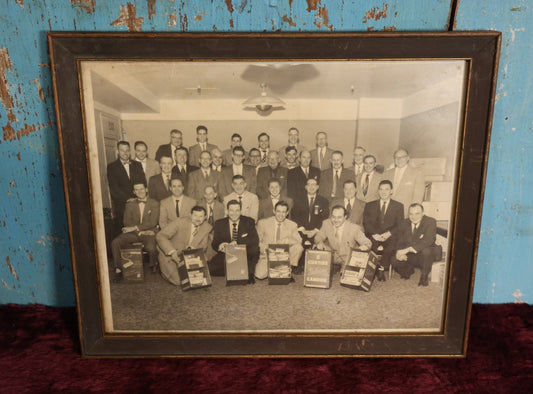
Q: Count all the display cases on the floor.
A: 6